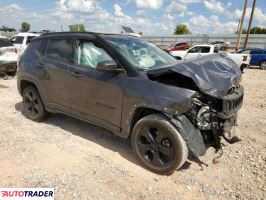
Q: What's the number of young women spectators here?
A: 0